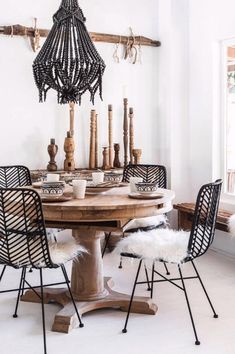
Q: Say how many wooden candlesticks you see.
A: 11